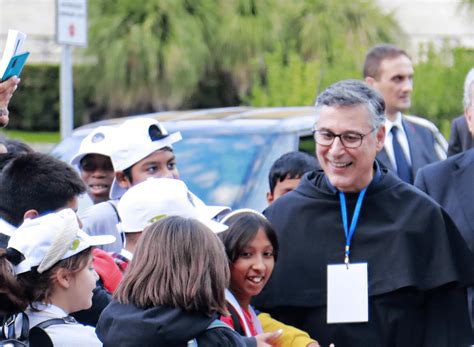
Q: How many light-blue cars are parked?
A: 1